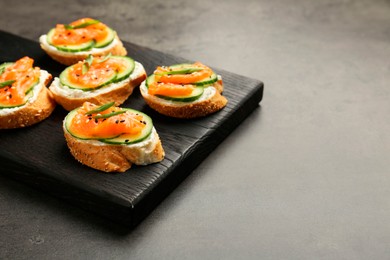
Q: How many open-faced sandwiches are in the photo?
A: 5